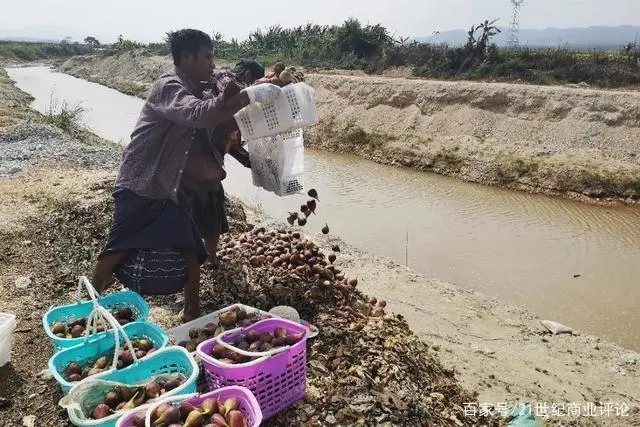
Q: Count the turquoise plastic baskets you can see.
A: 3